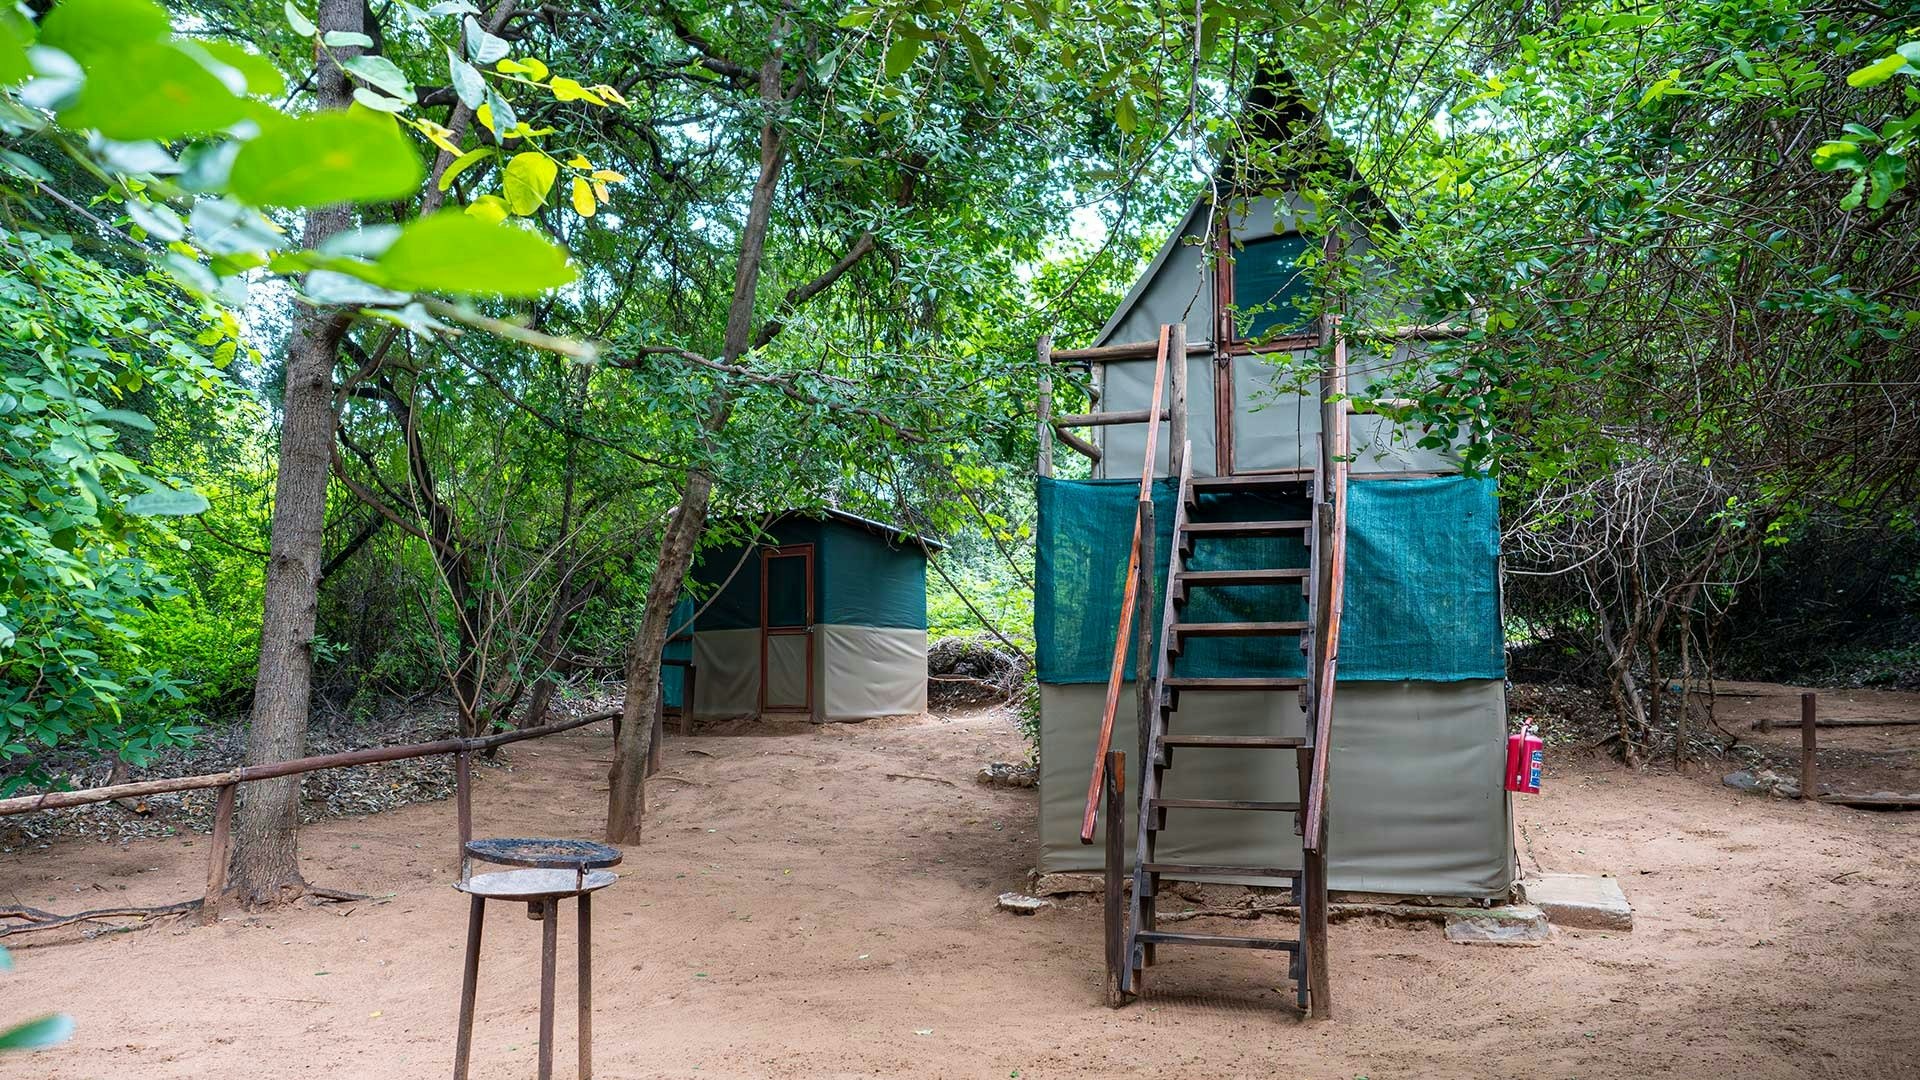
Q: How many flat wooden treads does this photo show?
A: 9